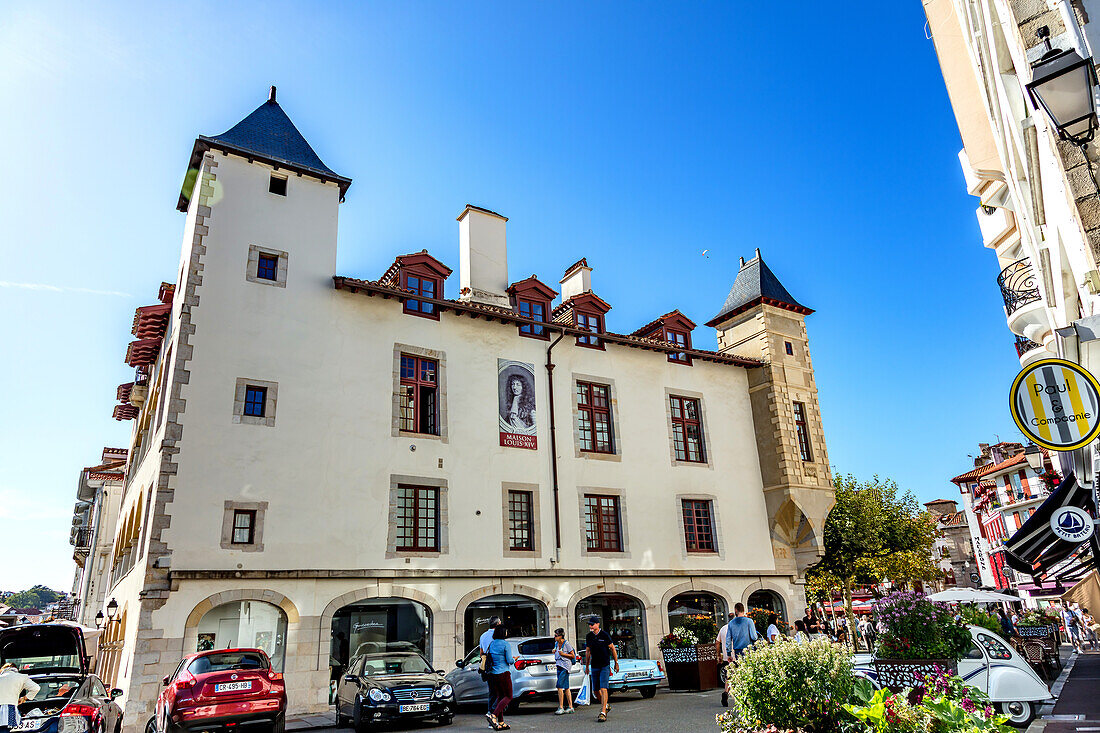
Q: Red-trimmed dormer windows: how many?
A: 4